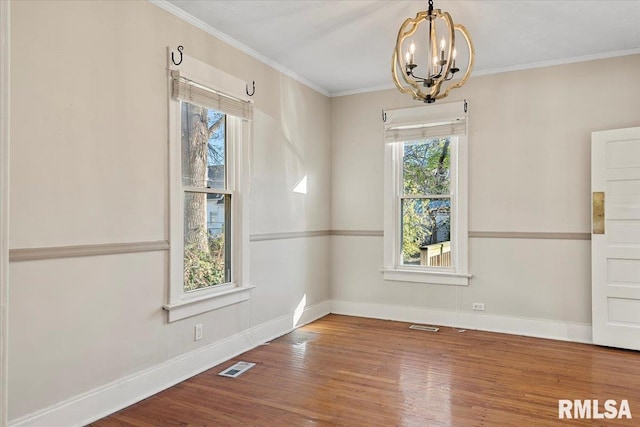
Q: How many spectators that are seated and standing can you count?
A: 0